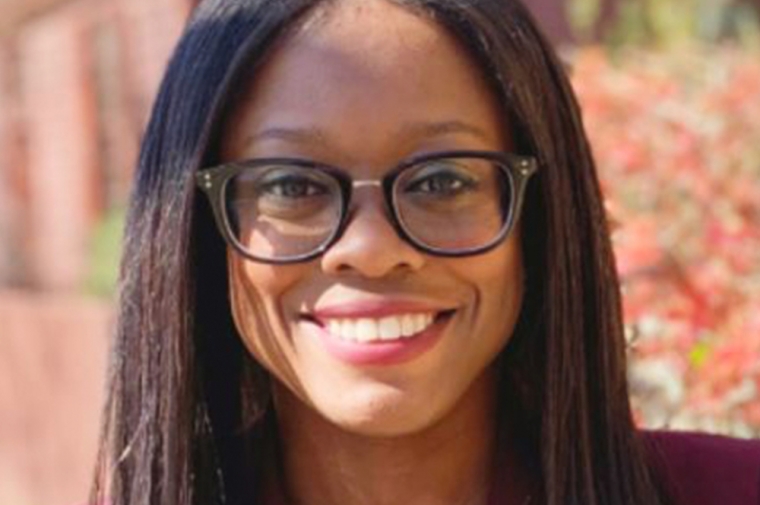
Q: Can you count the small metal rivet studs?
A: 4